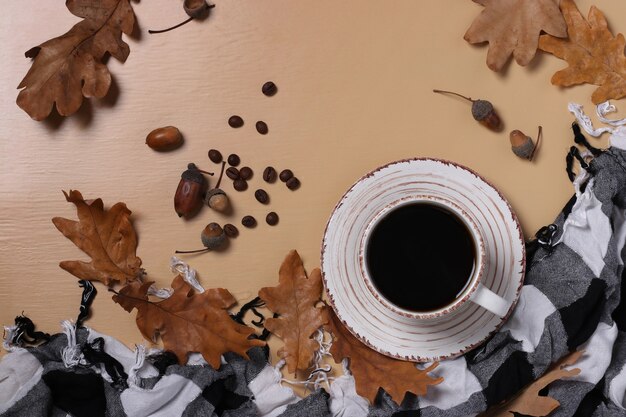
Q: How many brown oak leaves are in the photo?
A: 8